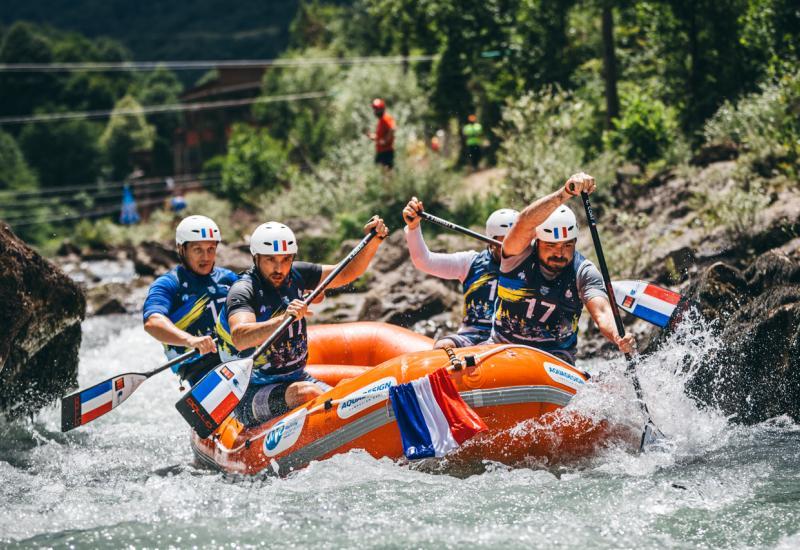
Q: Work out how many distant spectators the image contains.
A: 2